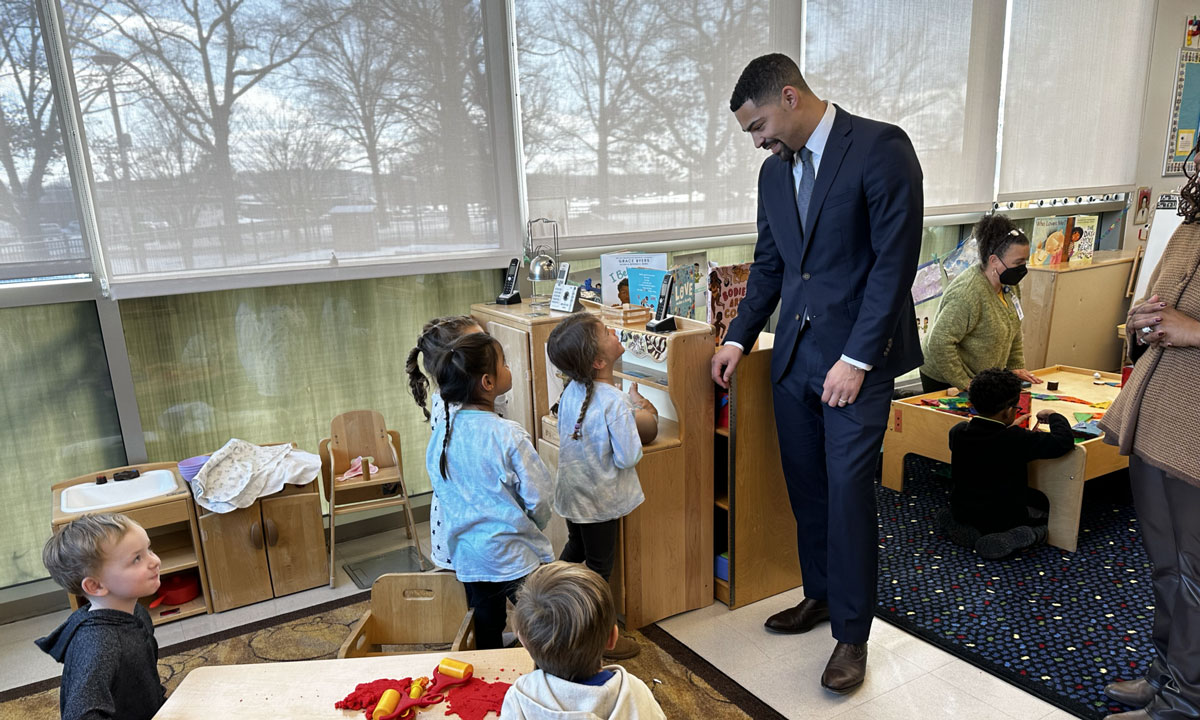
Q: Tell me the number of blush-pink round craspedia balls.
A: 0